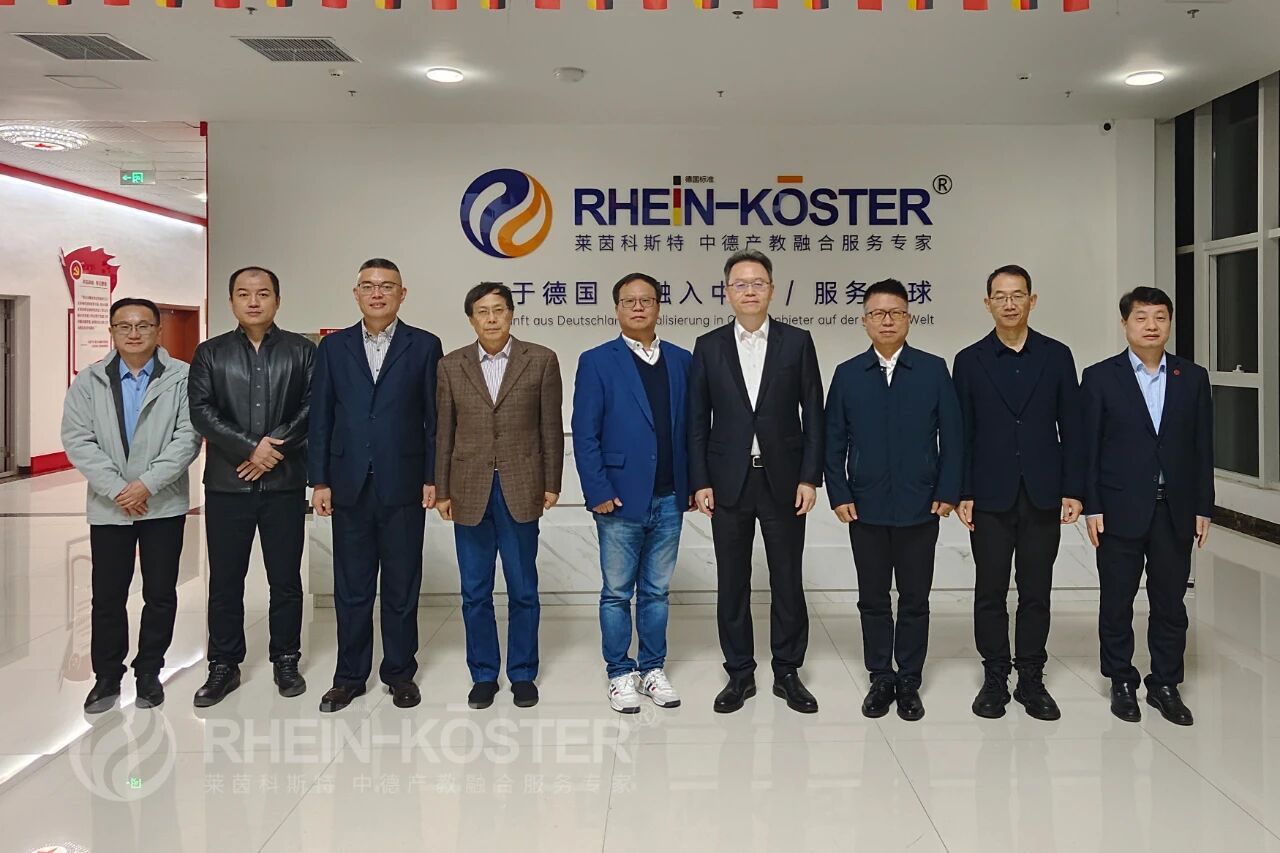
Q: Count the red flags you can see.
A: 11